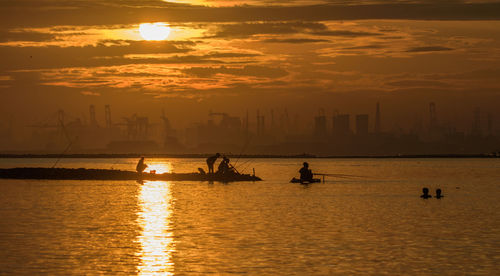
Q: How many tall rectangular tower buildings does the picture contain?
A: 3